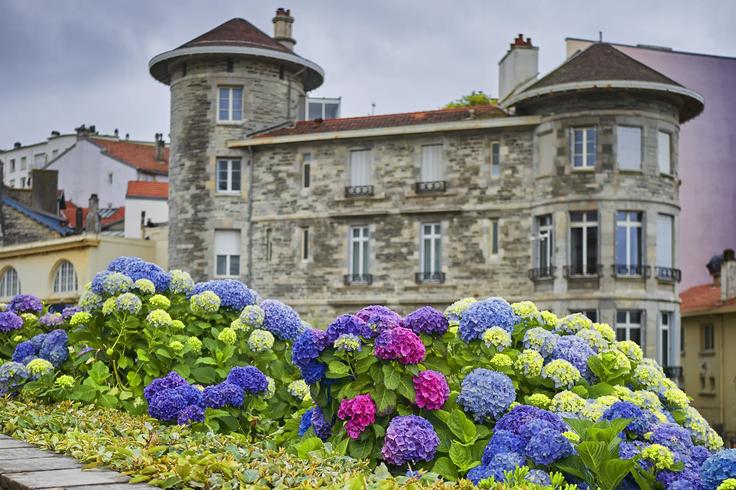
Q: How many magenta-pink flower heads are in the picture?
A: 3